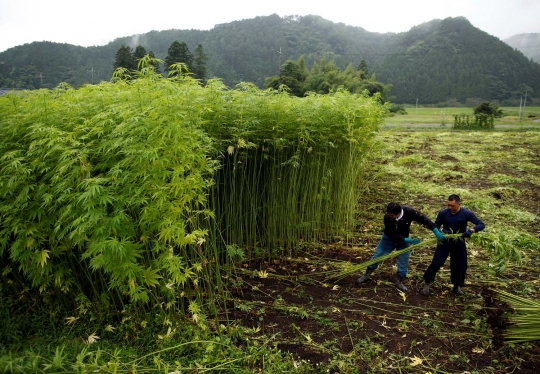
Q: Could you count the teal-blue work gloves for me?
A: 2